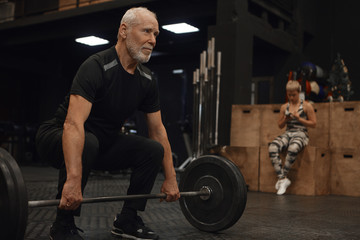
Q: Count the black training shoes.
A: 2